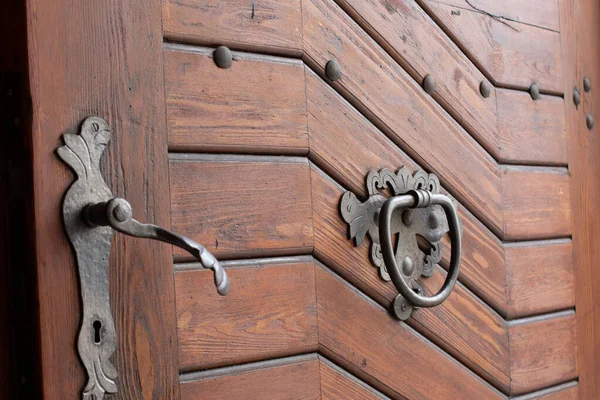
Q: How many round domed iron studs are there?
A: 8